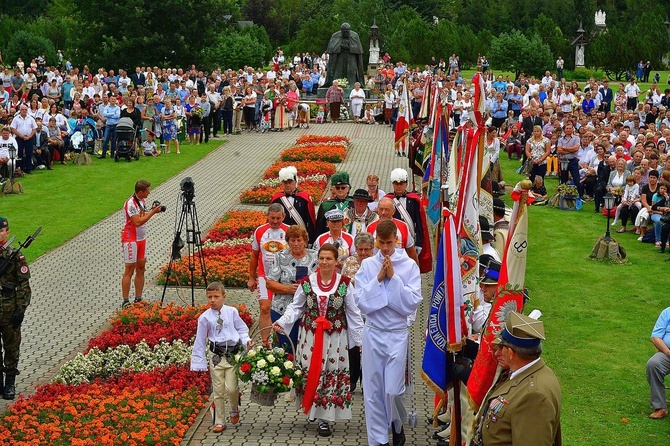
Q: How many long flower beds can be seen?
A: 4